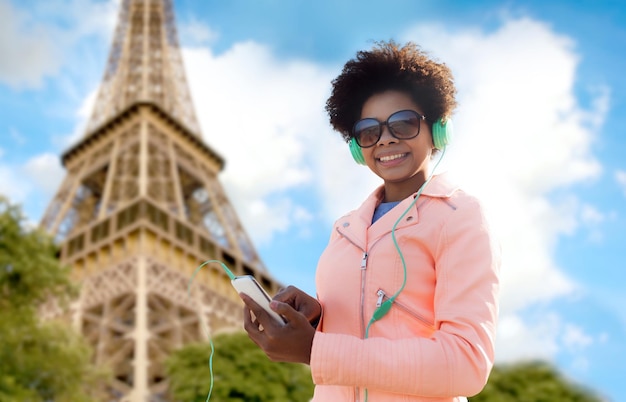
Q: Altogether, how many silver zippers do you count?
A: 2